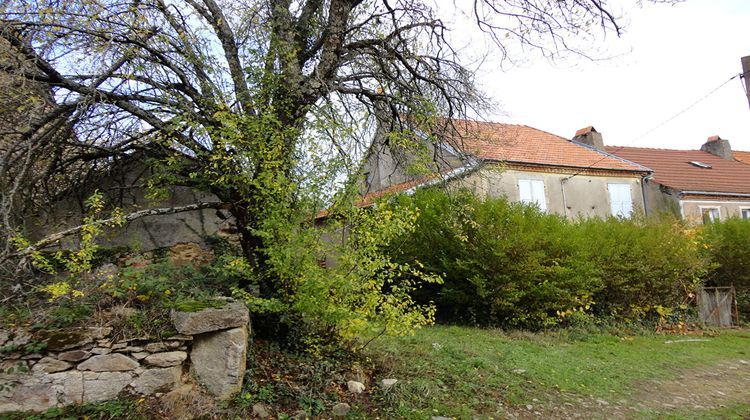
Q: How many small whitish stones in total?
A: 2